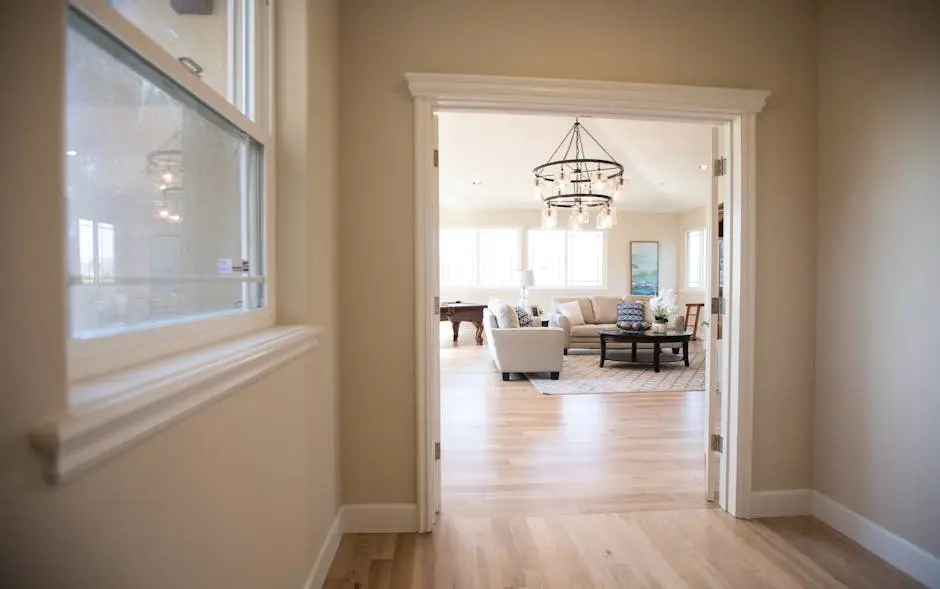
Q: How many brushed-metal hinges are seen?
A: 6